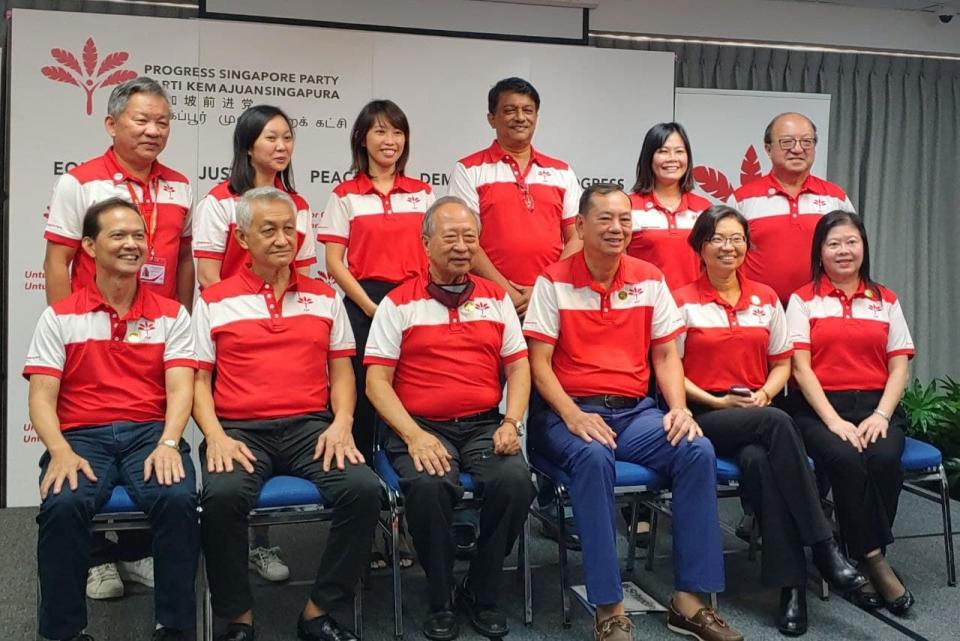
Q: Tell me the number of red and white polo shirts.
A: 12